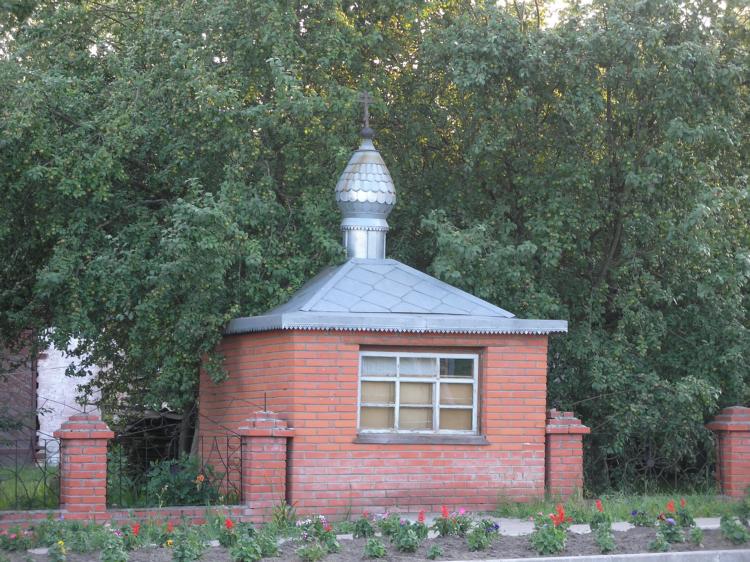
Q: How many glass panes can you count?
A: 9